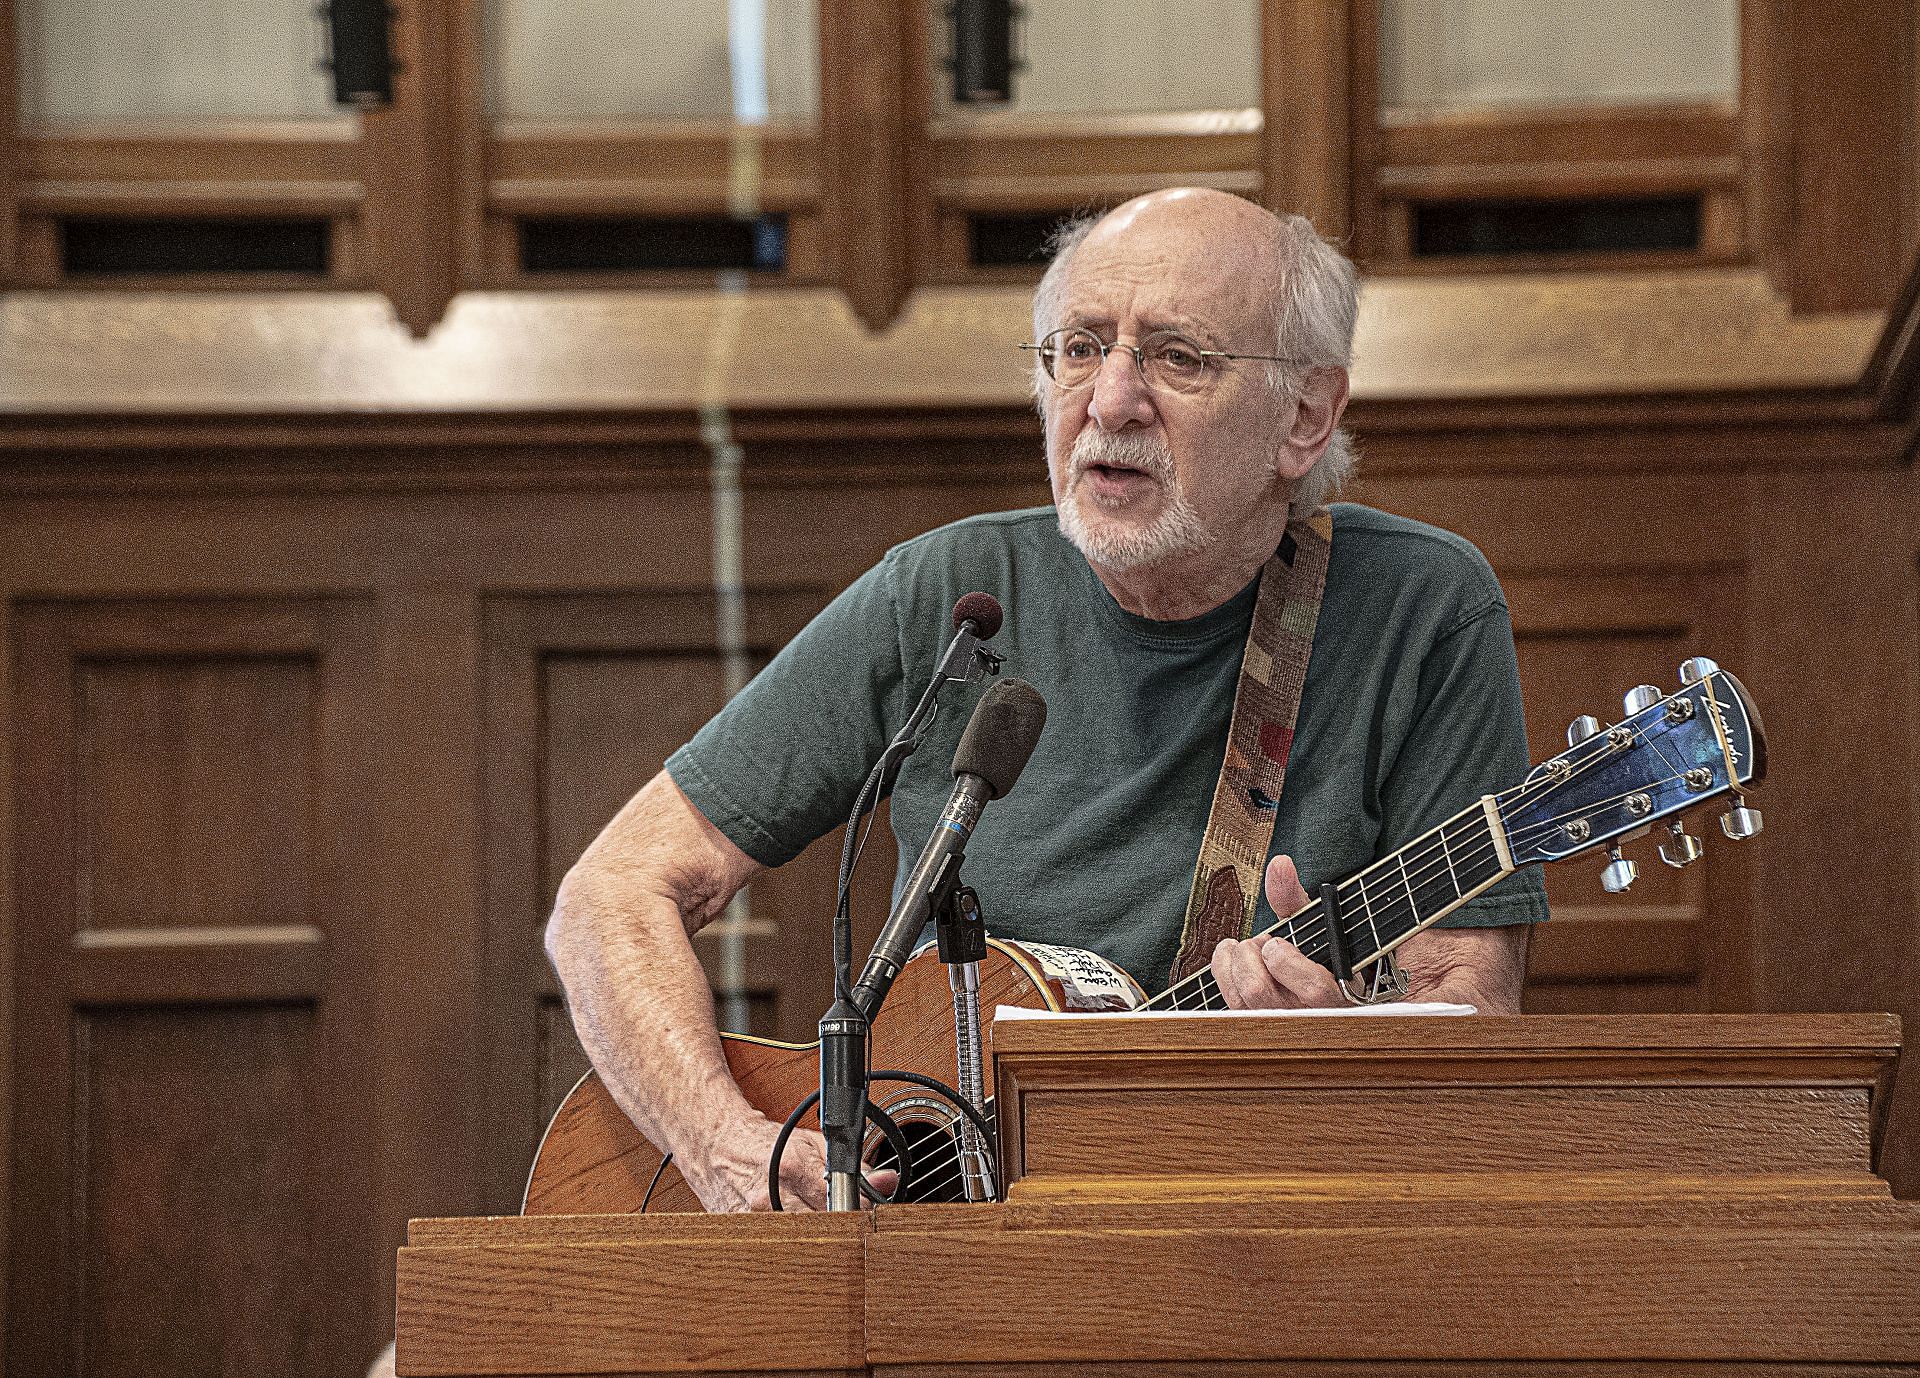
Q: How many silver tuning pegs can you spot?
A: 6